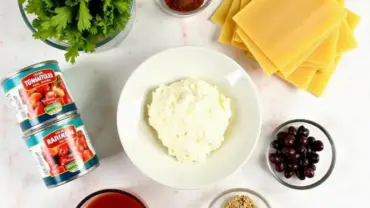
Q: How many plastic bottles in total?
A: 0